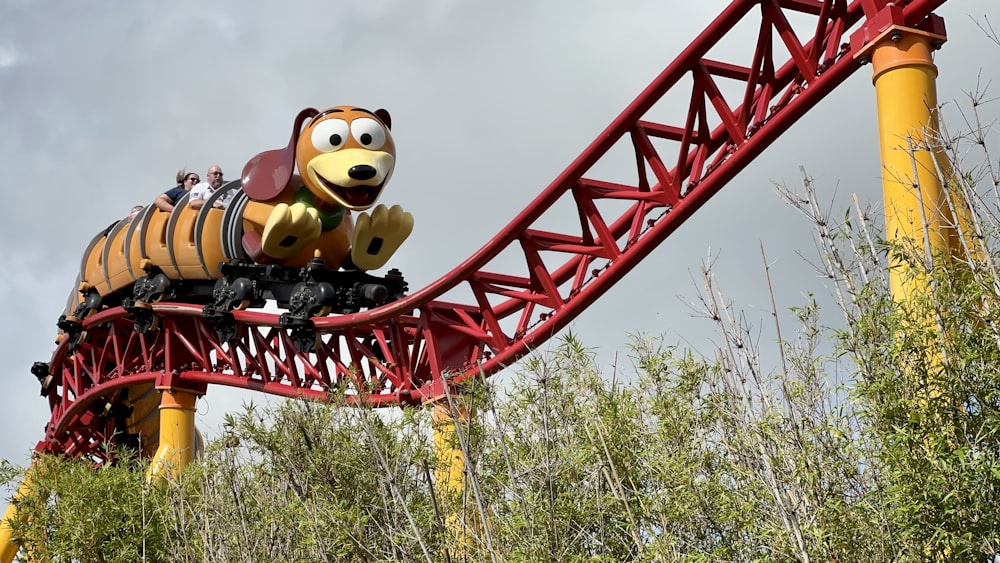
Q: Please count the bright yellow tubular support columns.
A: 4